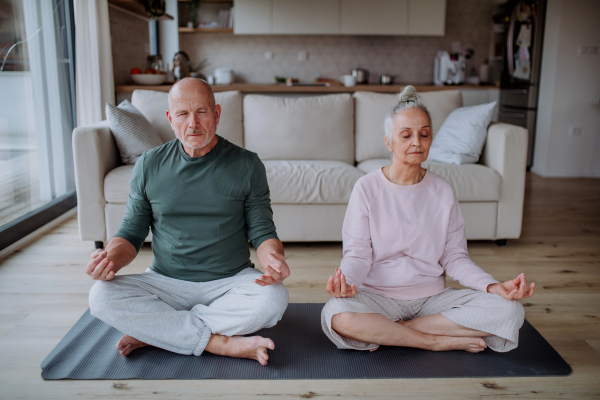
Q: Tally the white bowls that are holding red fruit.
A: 1